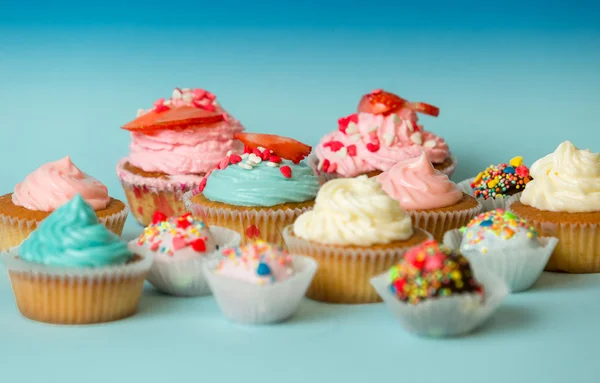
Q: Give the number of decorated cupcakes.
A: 13